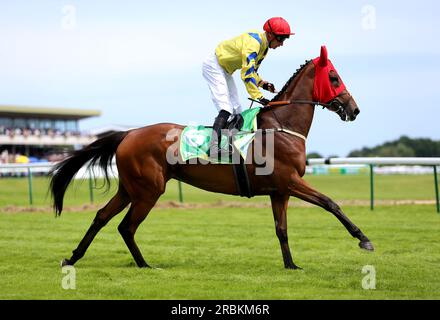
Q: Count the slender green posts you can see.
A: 5